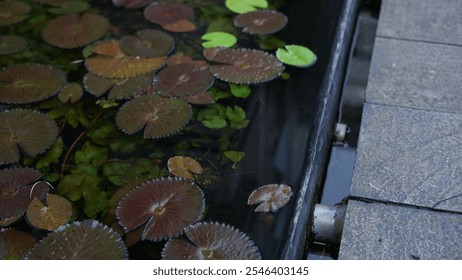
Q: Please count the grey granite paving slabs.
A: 4